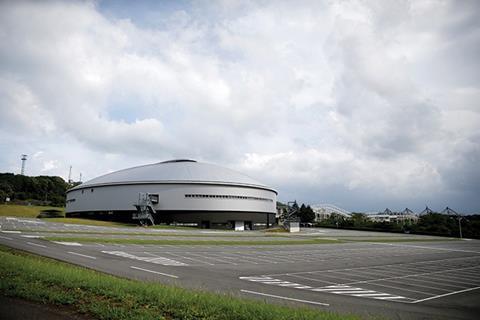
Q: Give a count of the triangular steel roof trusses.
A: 4